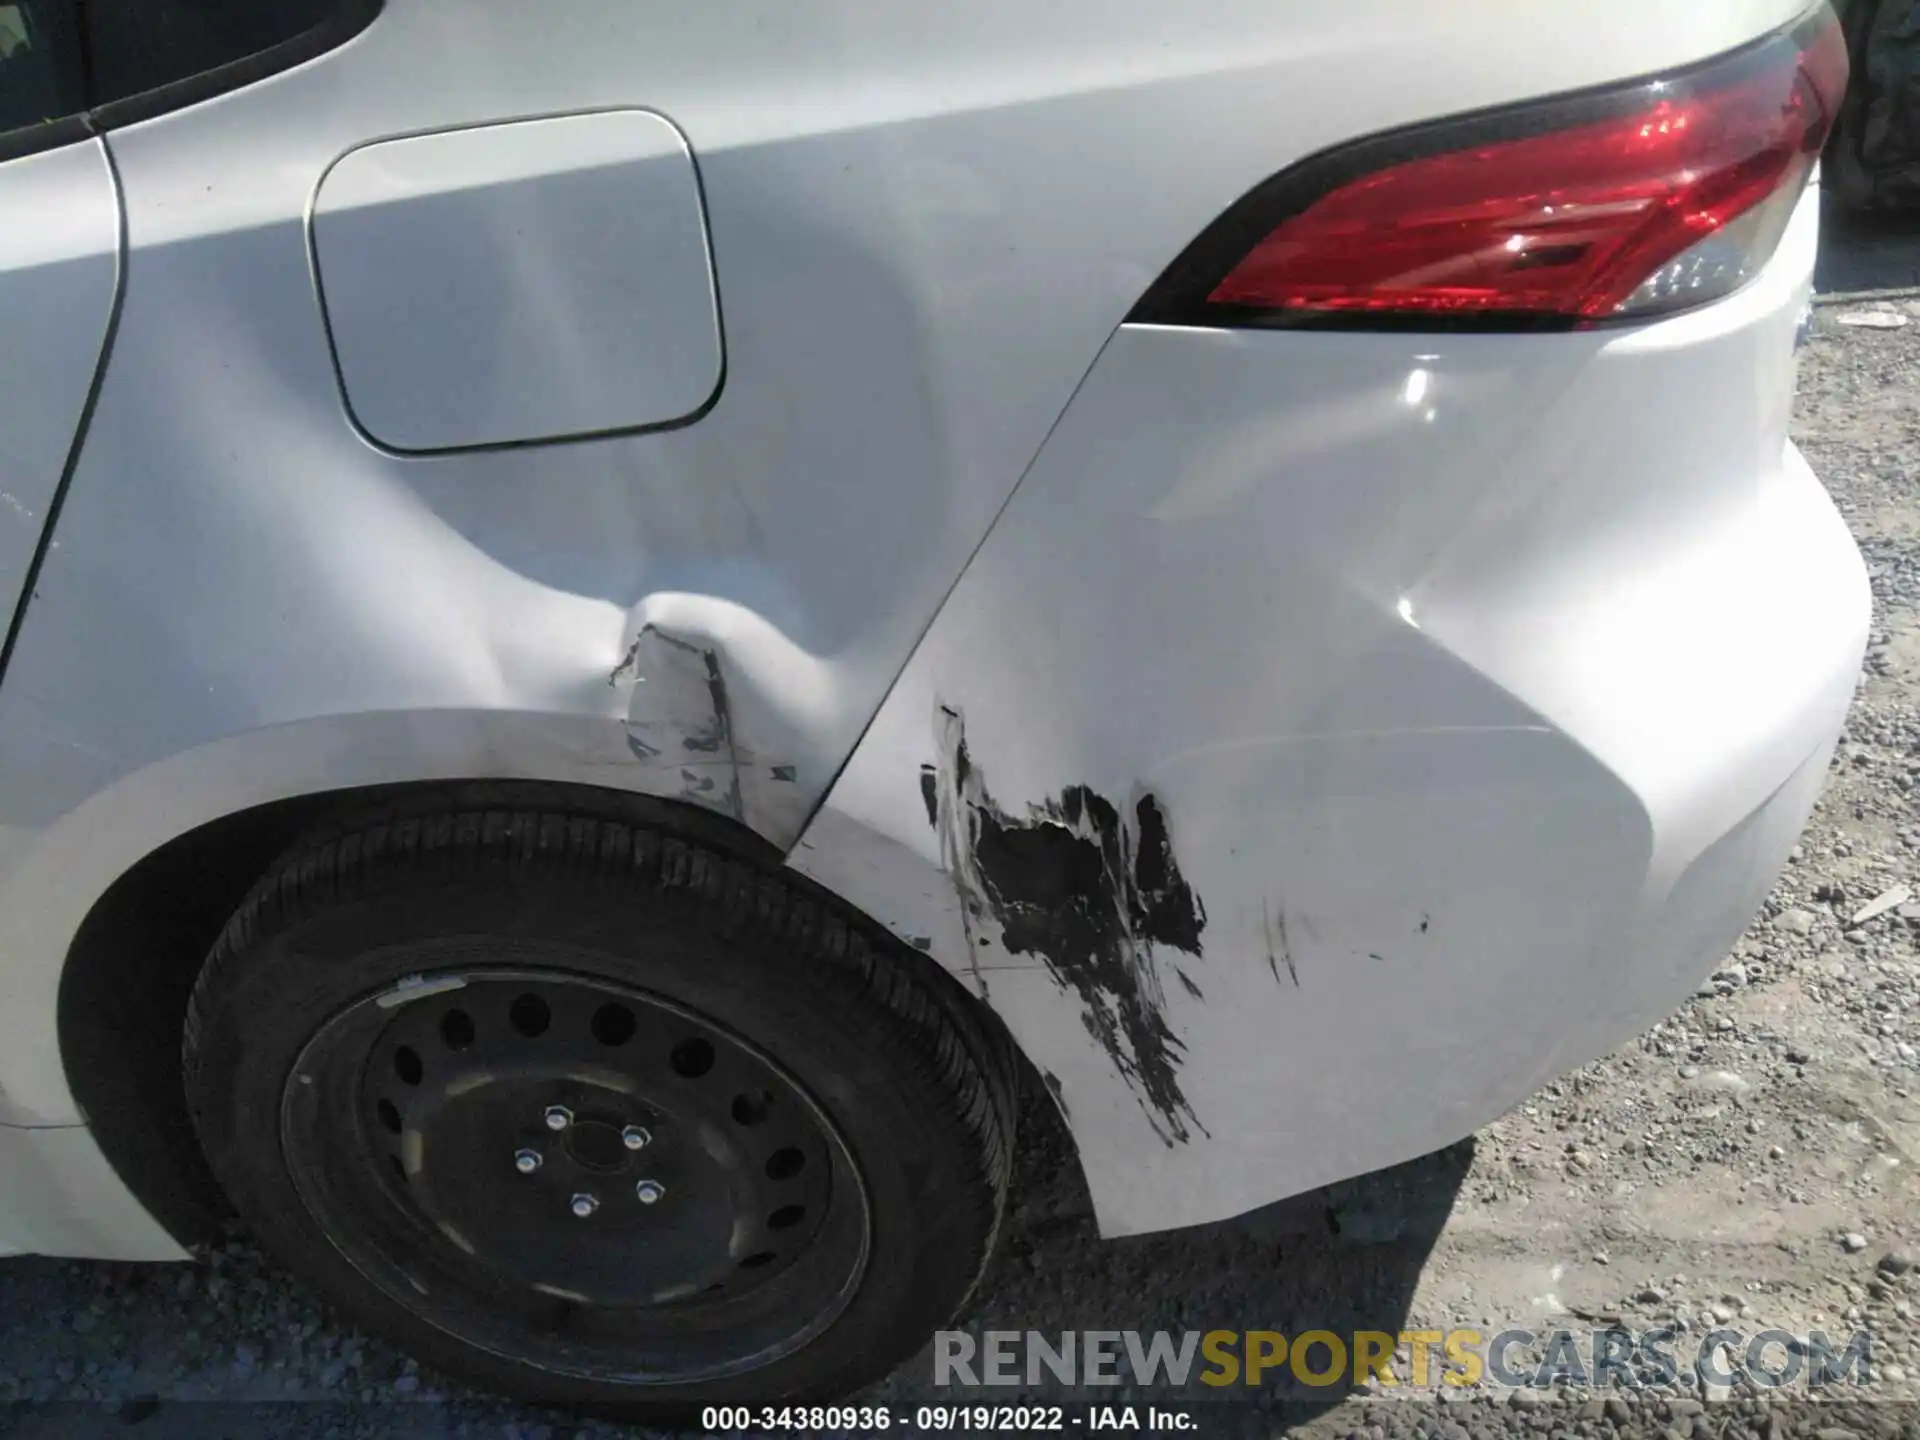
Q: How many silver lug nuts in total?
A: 5